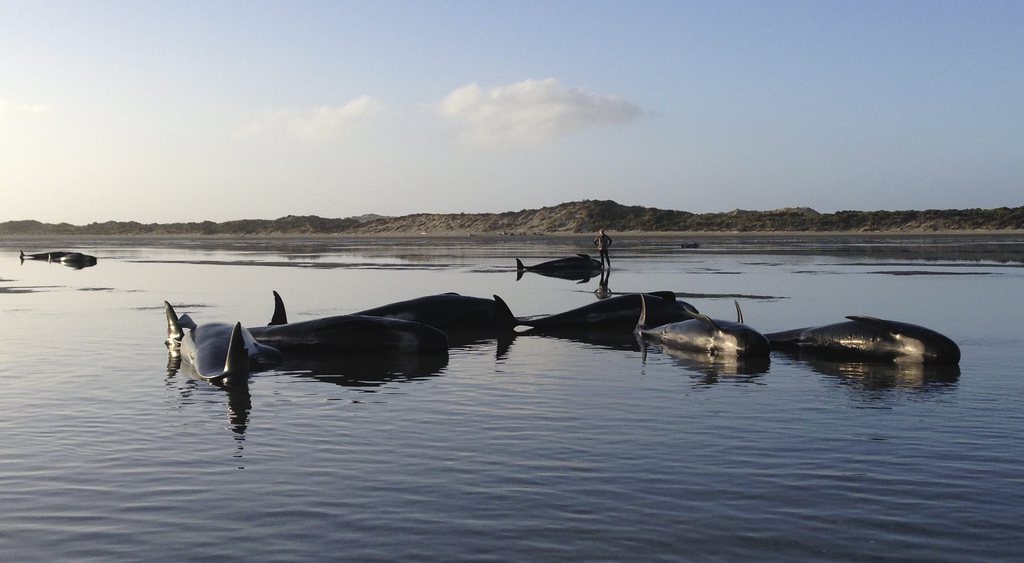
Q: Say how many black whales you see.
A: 8